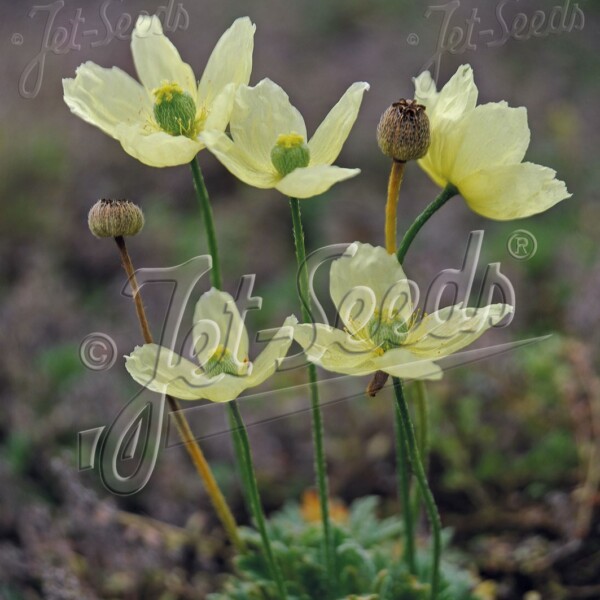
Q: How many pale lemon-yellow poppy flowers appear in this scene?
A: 5